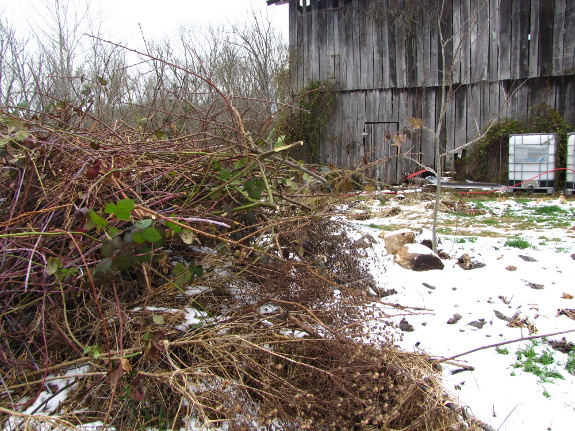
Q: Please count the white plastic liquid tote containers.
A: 2